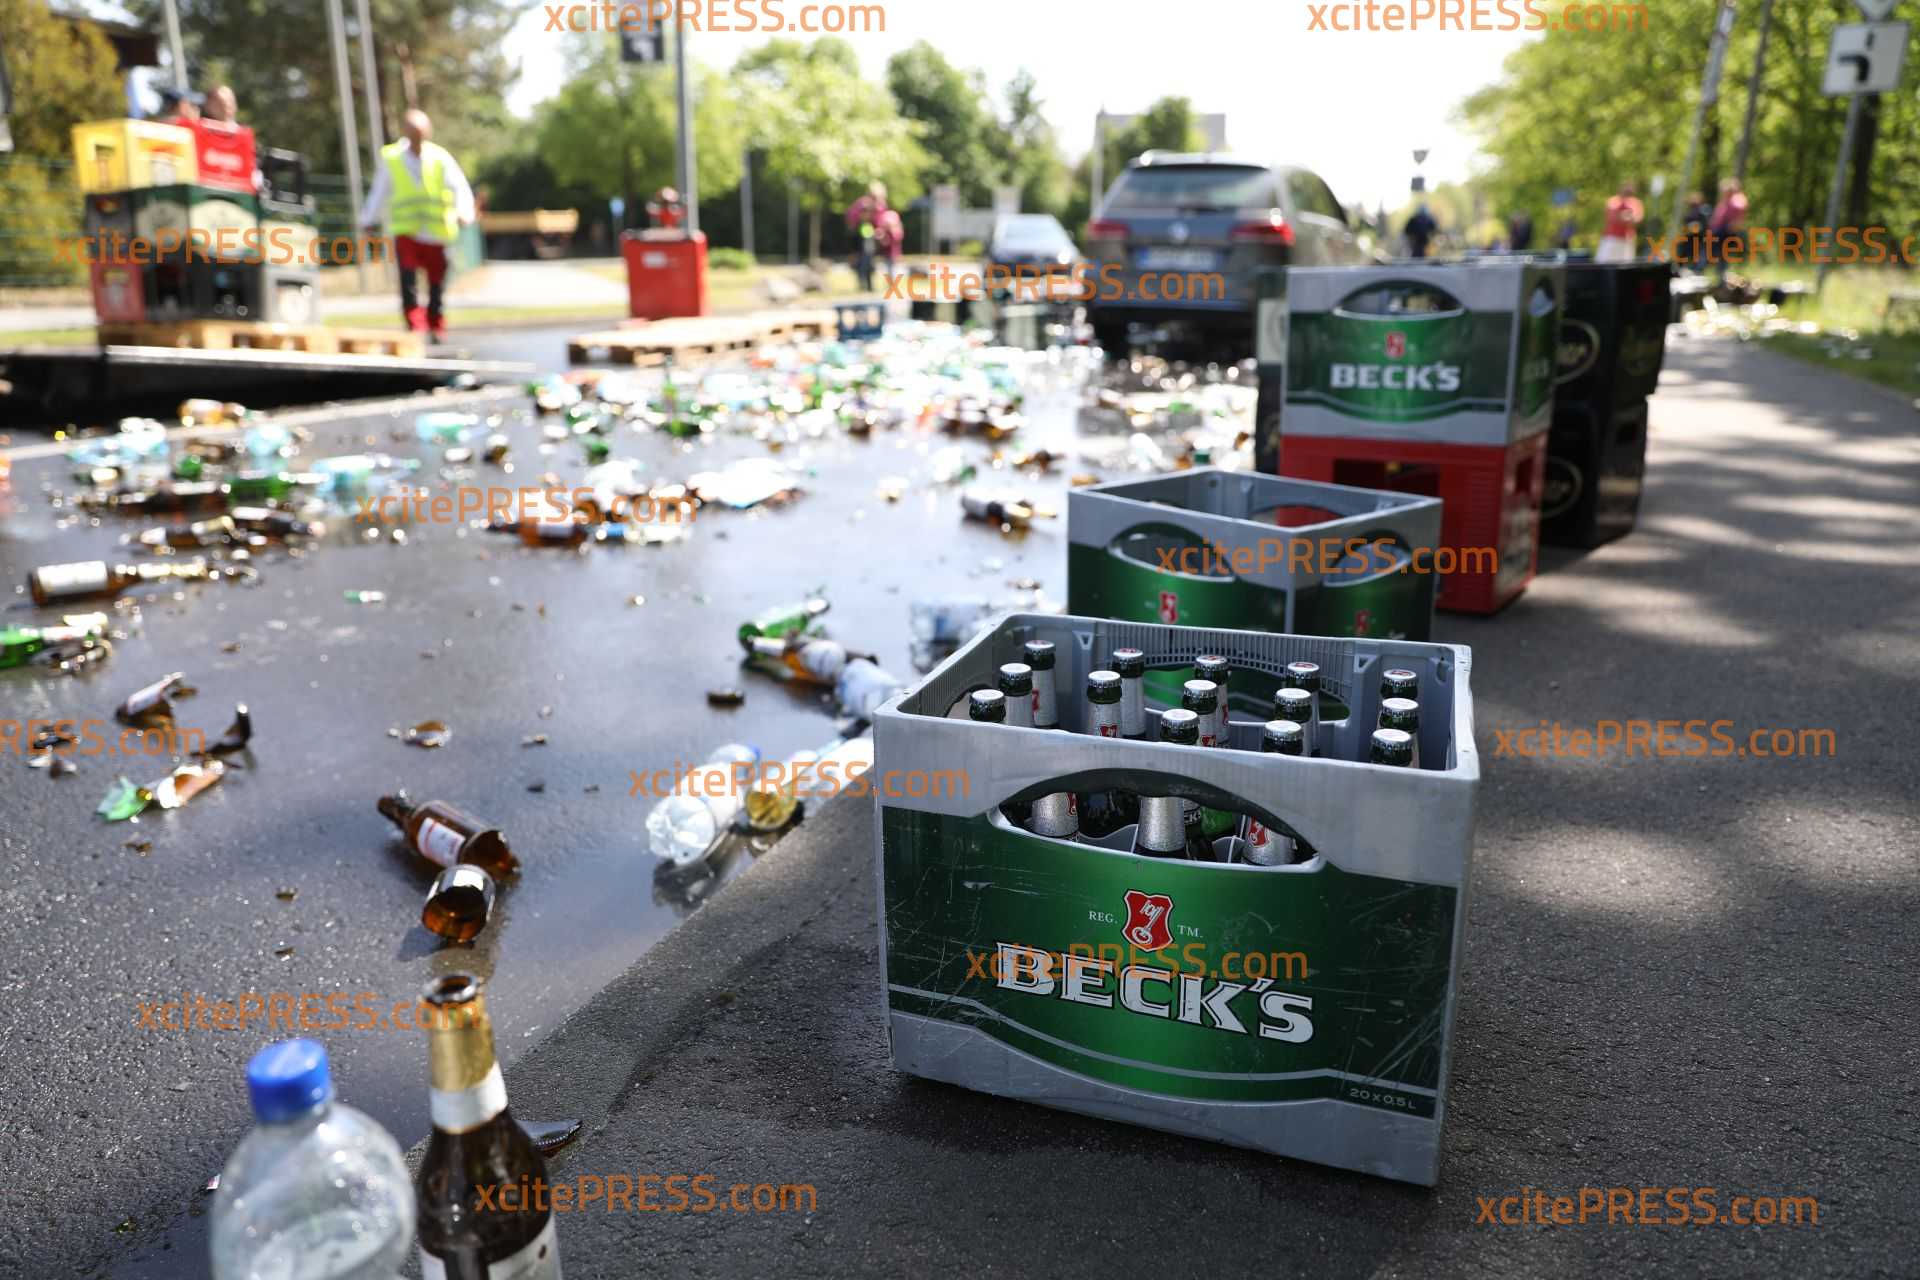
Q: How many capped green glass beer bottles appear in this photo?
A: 14